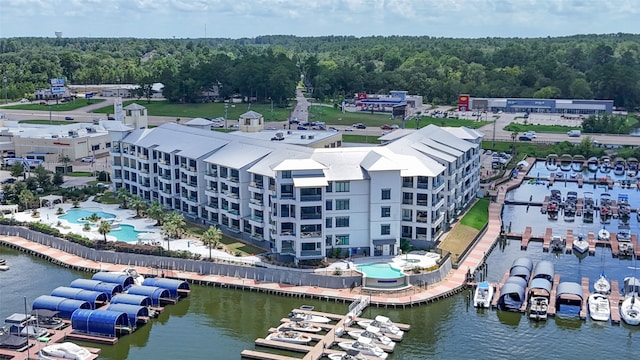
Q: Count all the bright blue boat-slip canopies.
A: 9